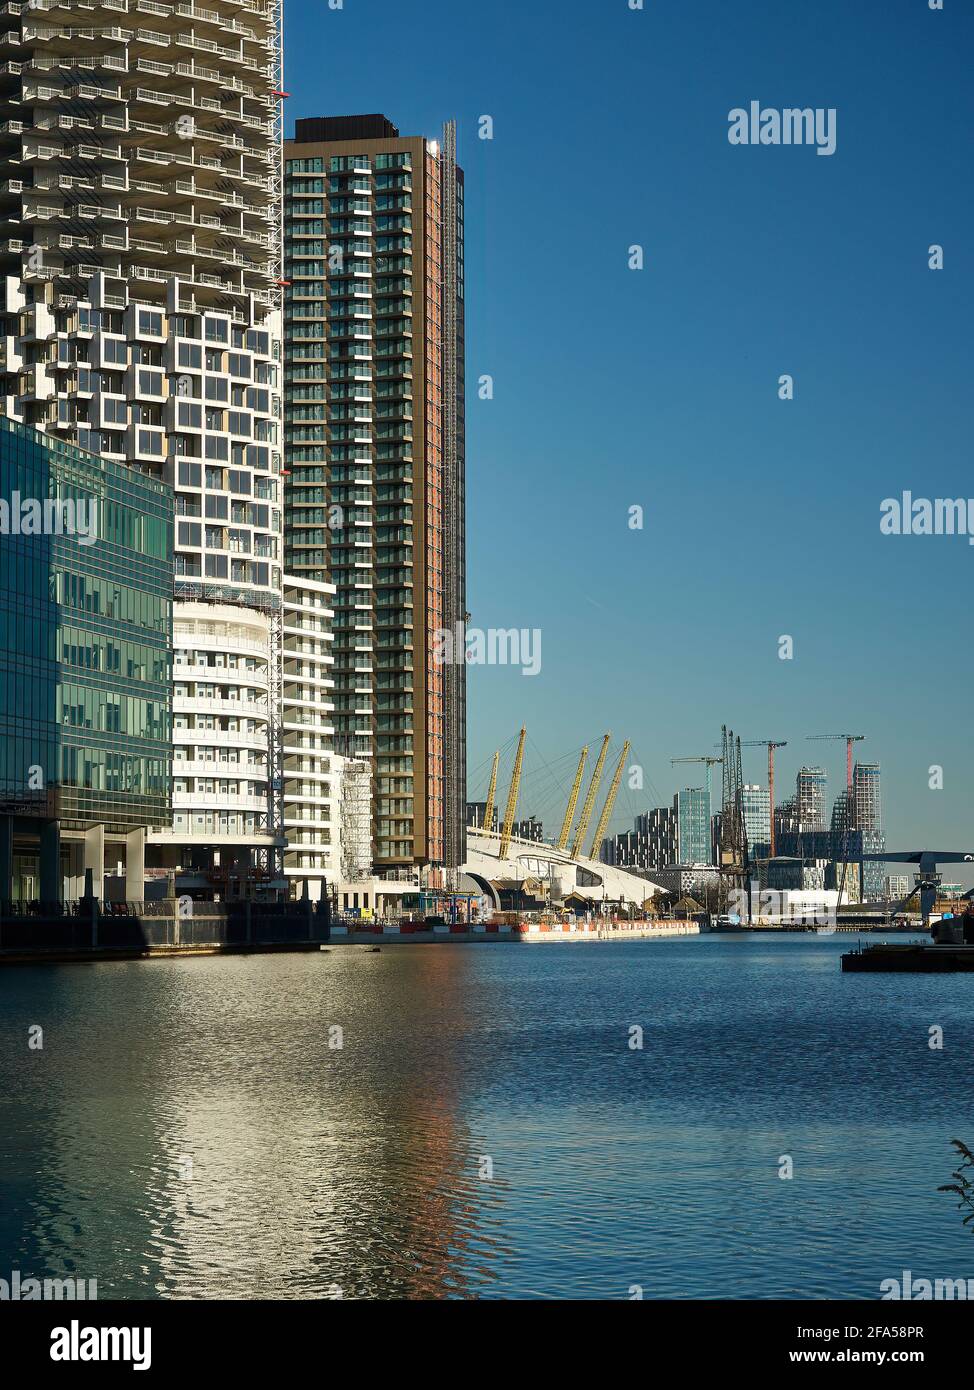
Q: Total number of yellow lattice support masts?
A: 5